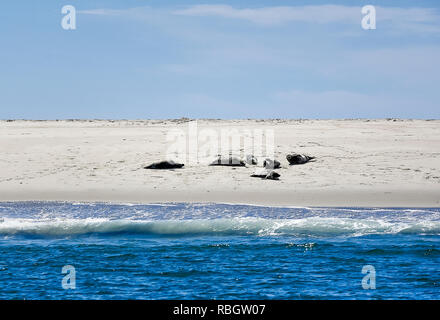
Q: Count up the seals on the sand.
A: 6